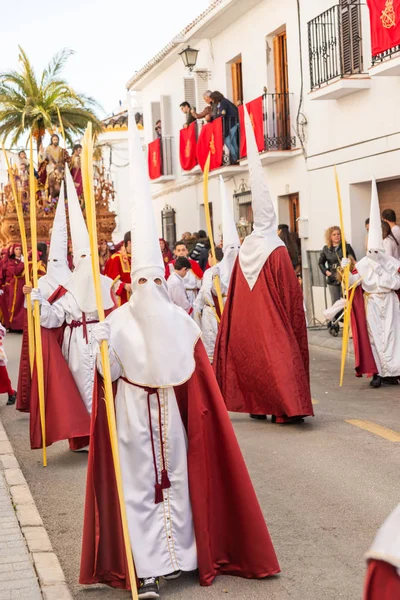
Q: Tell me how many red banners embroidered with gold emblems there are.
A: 5